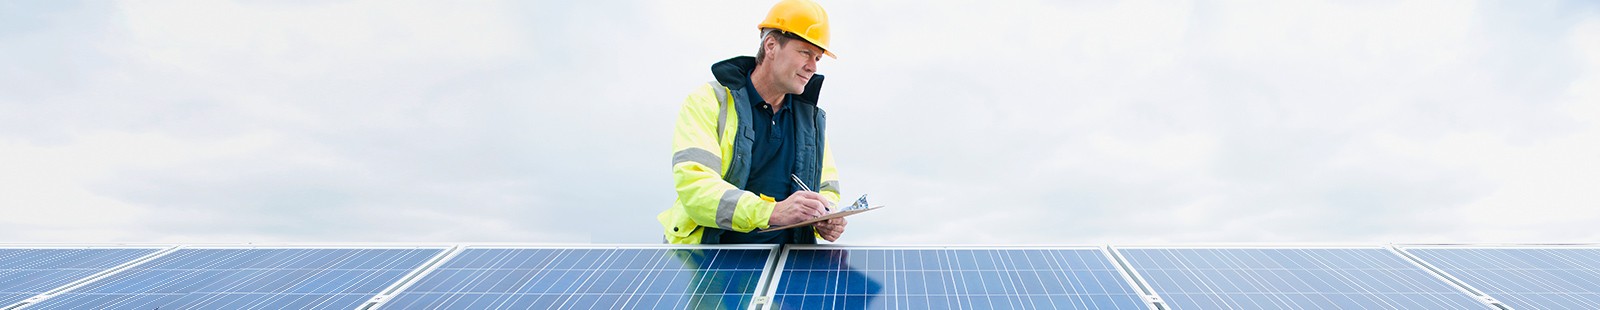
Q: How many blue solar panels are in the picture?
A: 6